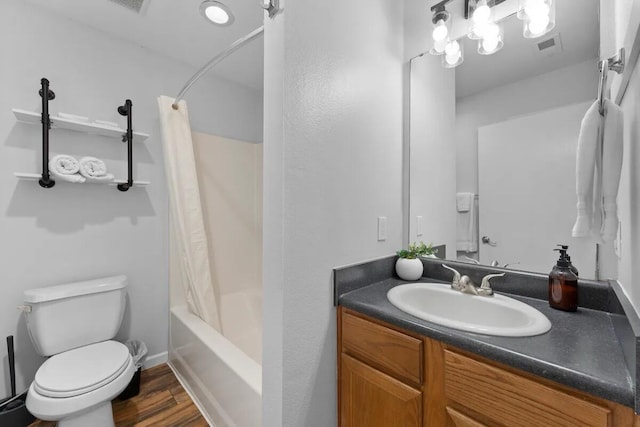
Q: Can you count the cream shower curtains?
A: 1